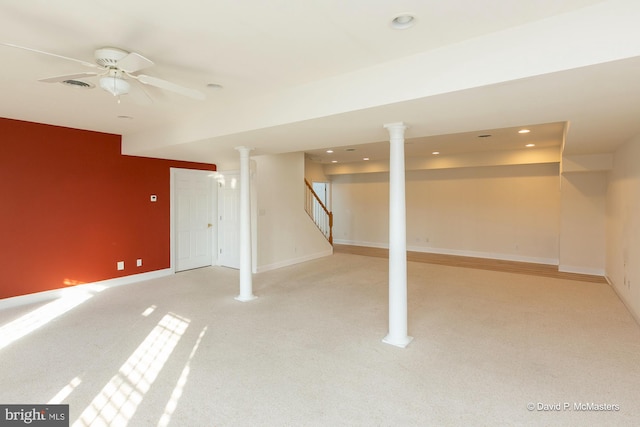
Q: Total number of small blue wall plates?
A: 0